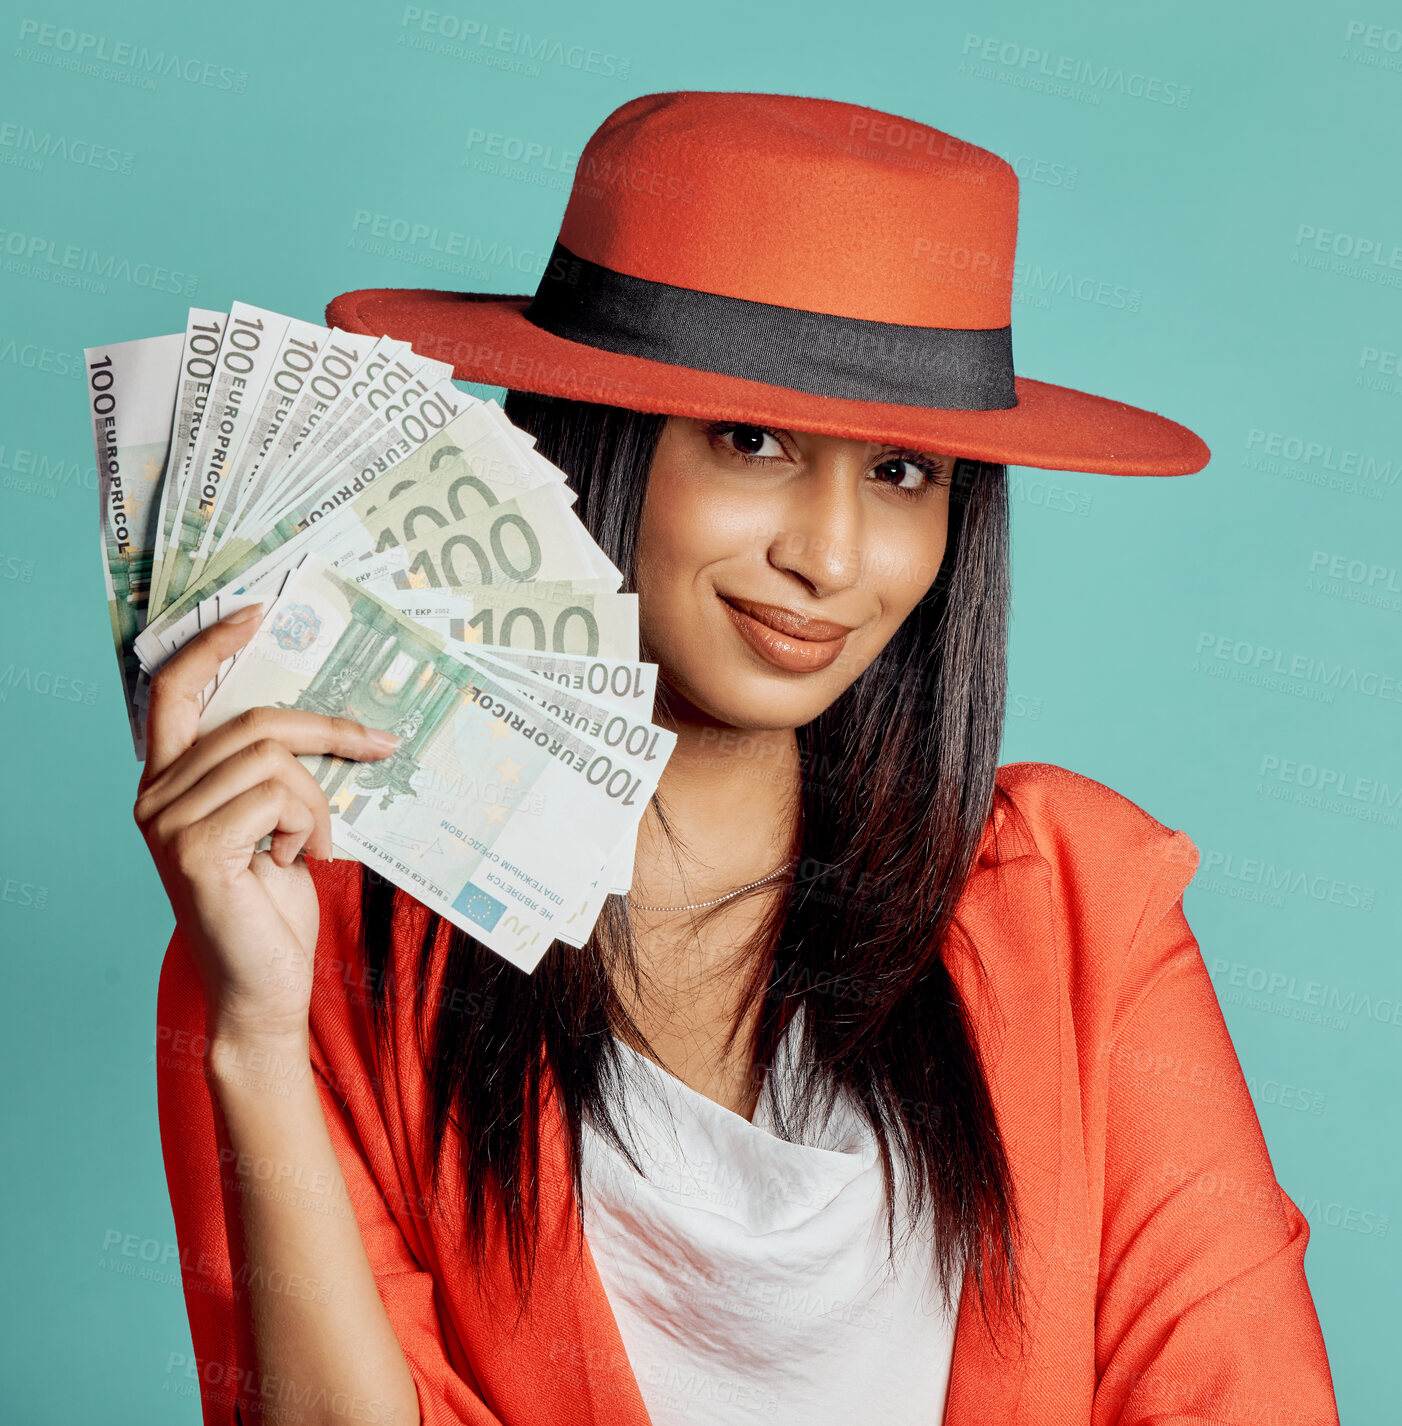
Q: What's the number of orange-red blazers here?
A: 1